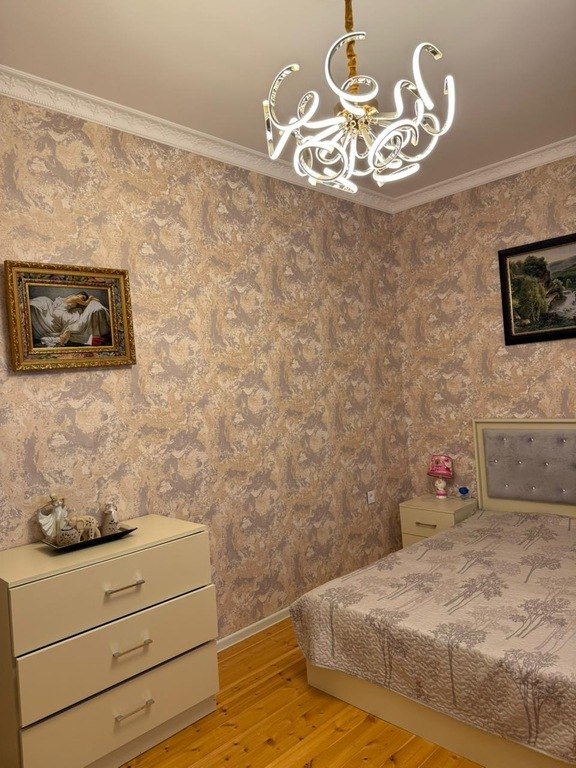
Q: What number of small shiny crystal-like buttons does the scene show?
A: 9